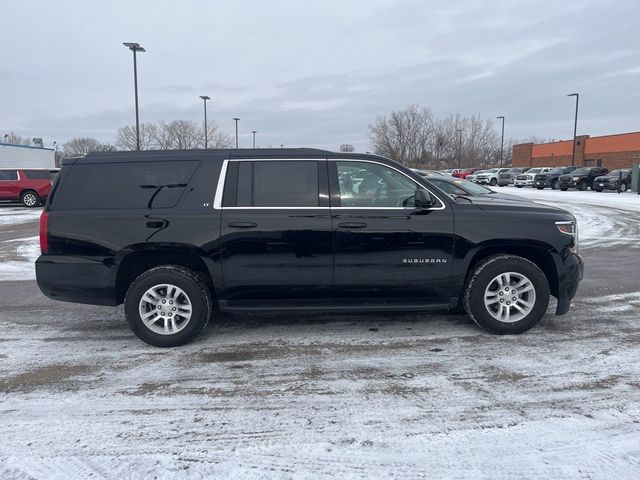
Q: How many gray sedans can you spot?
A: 1